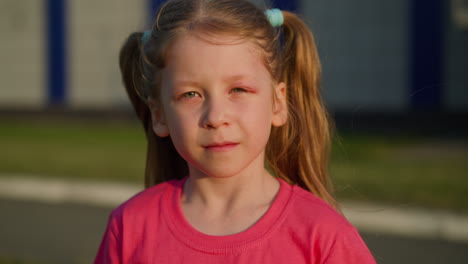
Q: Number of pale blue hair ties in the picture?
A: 2